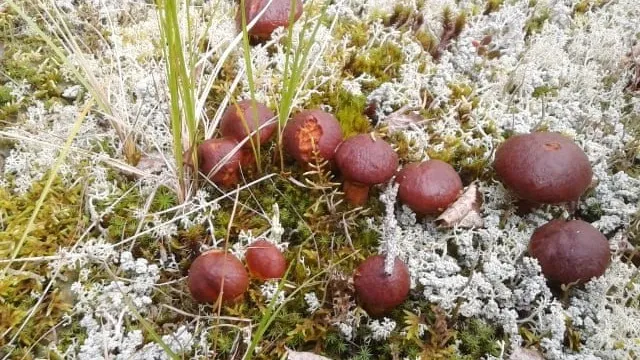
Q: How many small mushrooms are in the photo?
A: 11